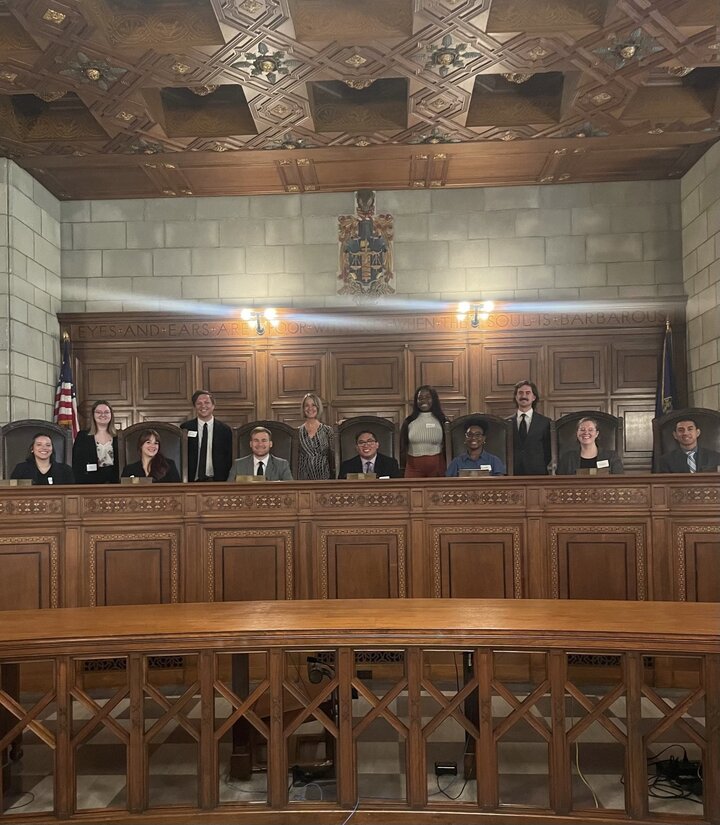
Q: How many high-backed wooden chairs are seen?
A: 7